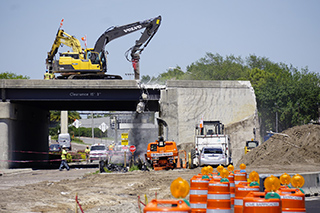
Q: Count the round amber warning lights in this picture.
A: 11